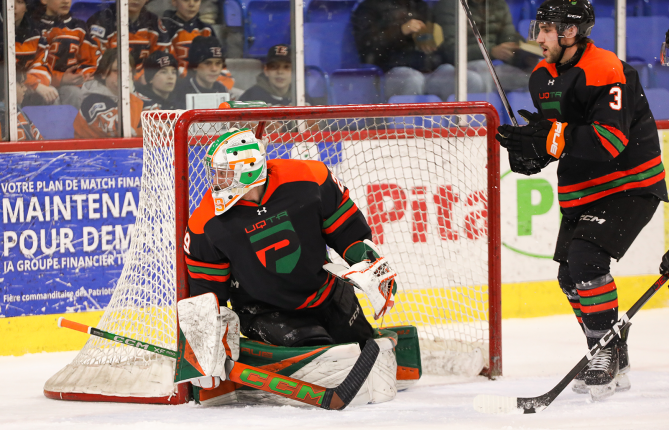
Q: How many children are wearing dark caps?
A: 3